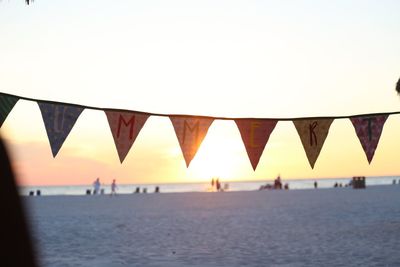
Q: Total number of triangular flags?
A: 7